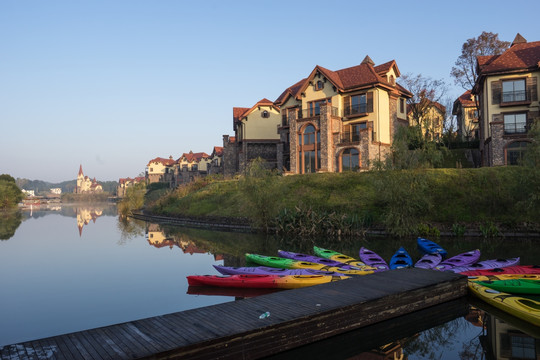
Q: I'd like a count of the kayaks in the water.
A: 15